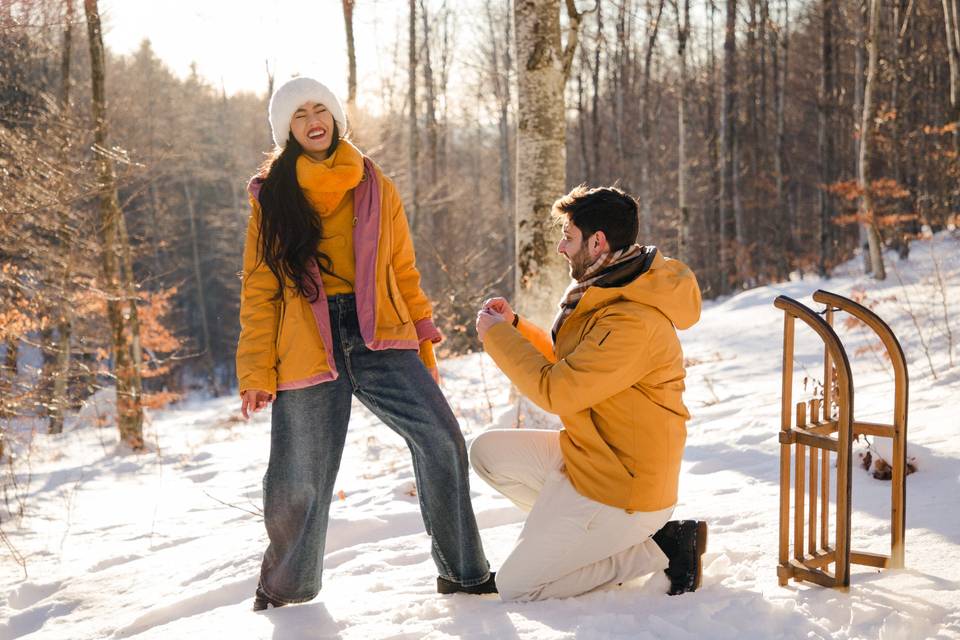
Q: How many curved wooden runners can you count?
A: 2